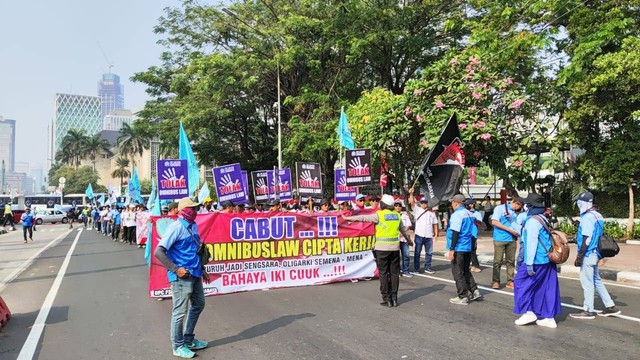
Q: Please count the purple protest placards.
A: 5